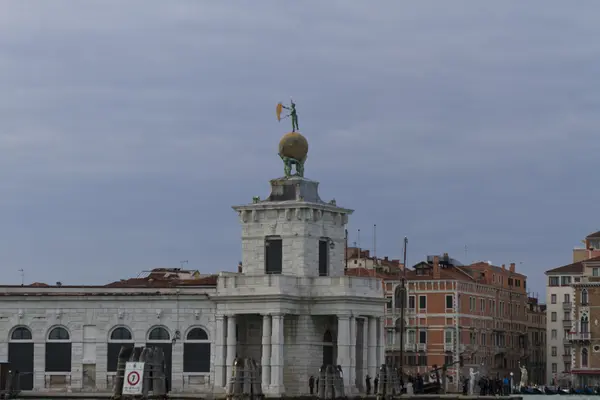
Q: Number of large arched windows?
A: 5